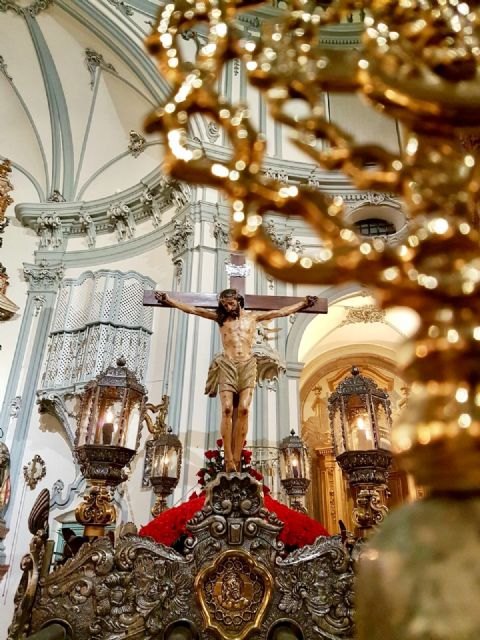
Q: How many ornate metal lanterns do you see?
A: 4